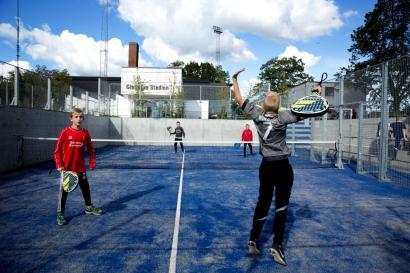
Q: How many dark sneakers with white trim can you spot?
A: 2